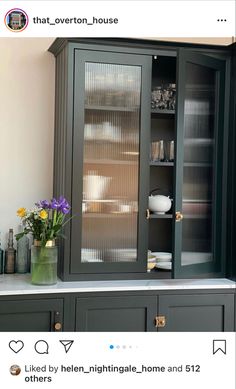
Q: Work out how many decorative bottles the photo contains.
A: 3